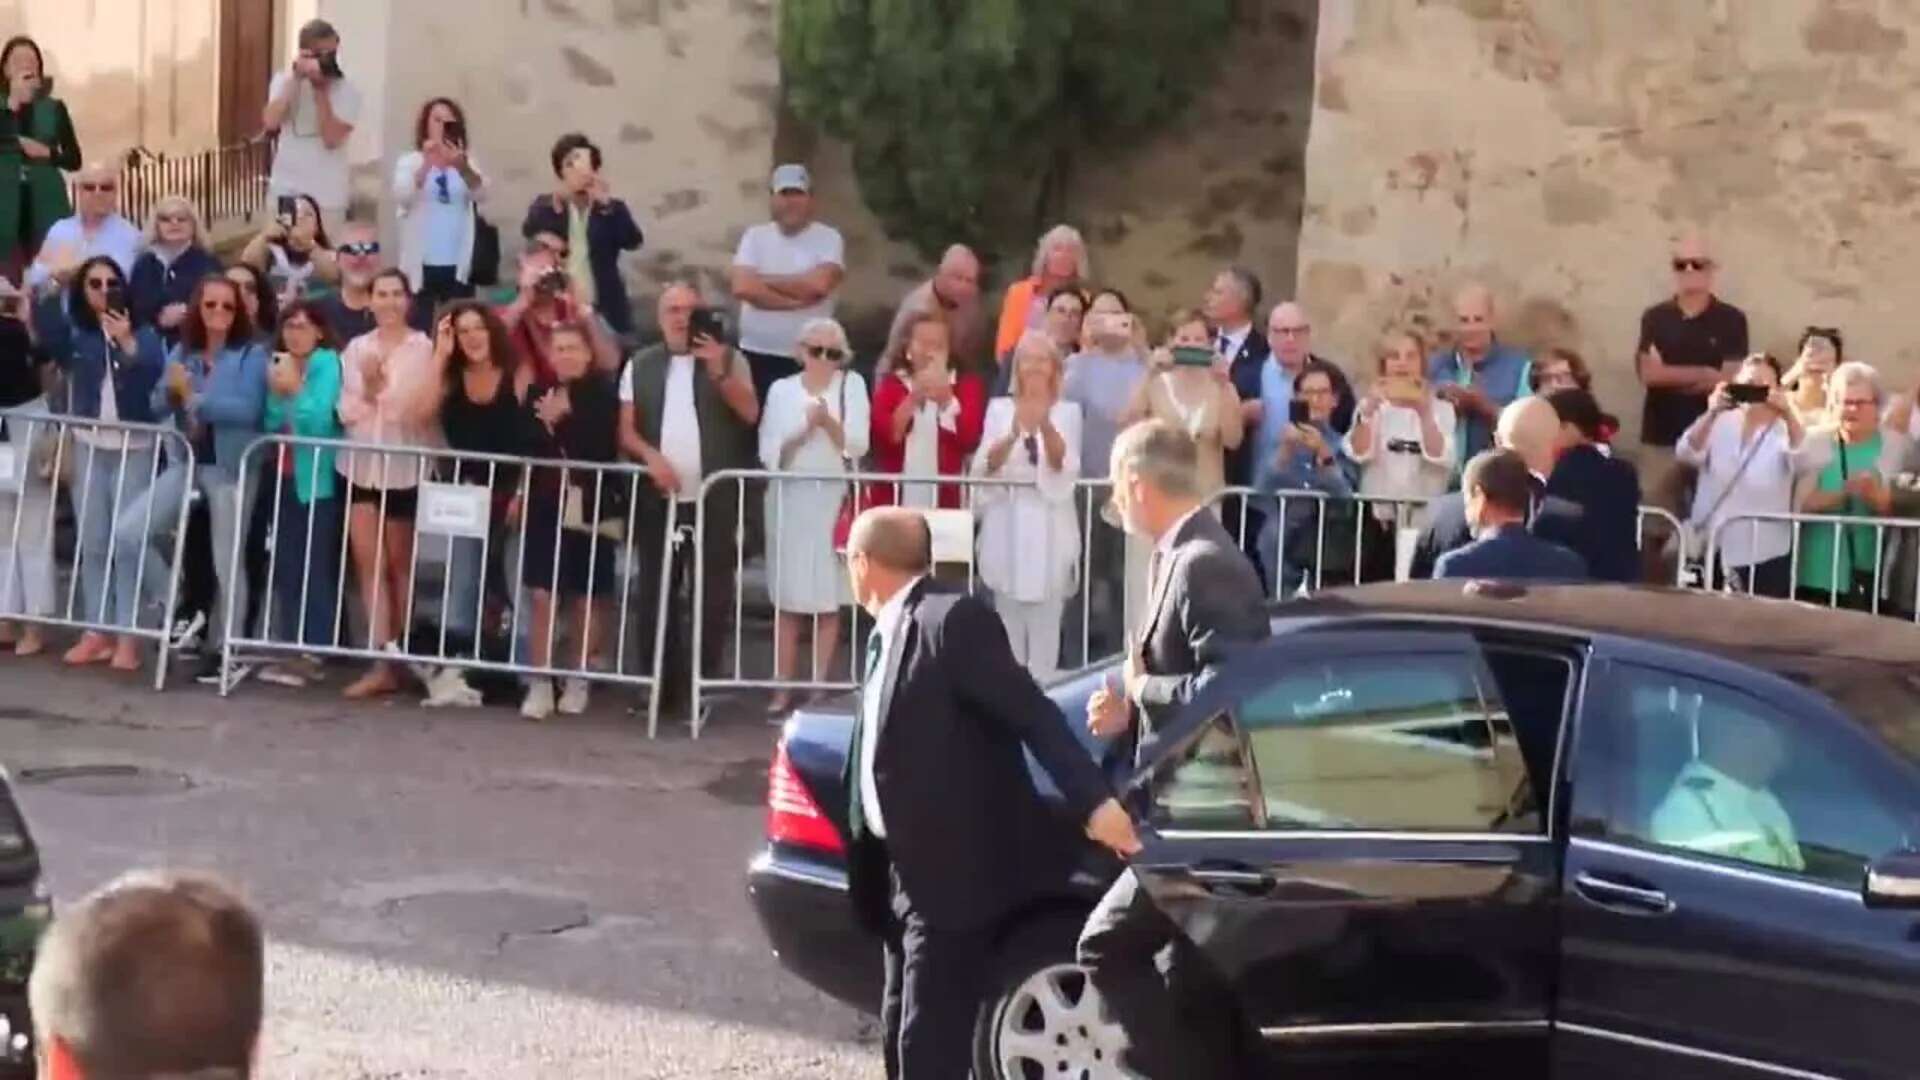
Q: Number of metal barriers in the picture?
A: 5